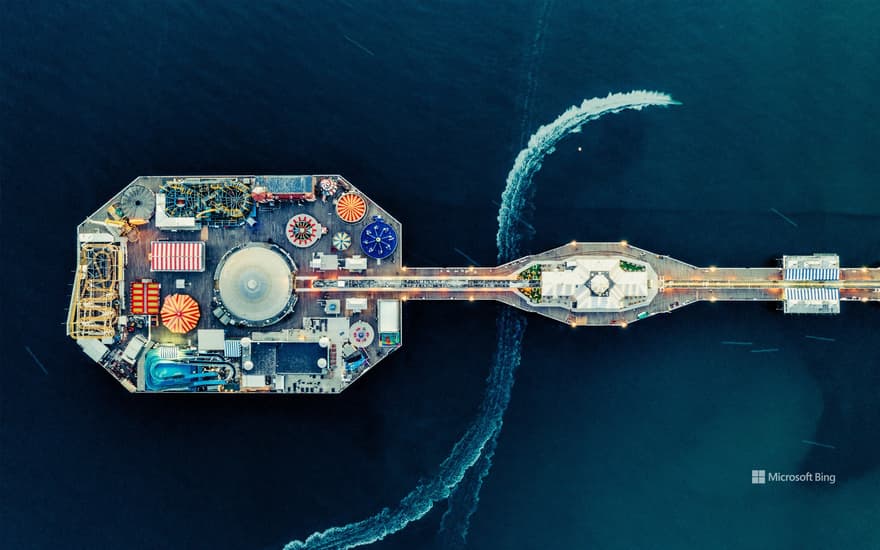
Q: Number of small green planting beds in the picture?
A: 3